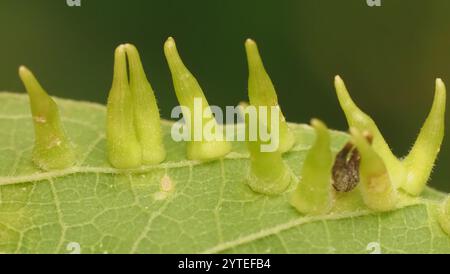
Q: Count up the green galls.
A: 10